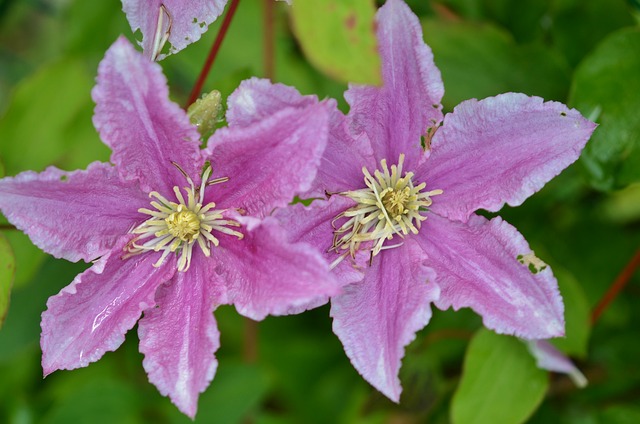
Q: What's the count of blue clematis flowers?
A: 0